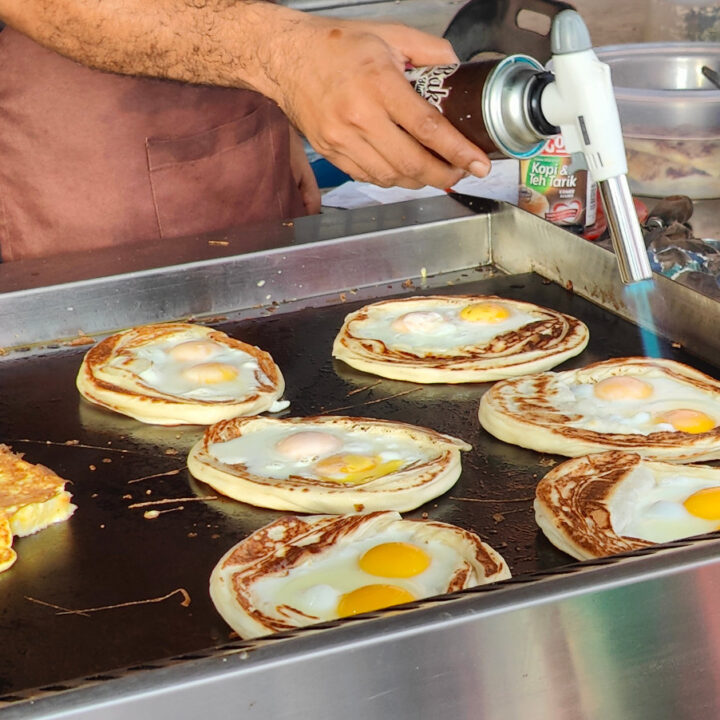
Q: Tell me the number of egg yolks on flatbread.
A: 11